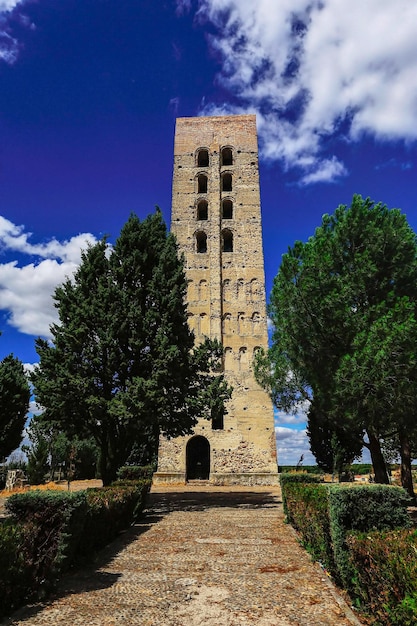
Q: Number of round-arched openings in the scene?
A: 9